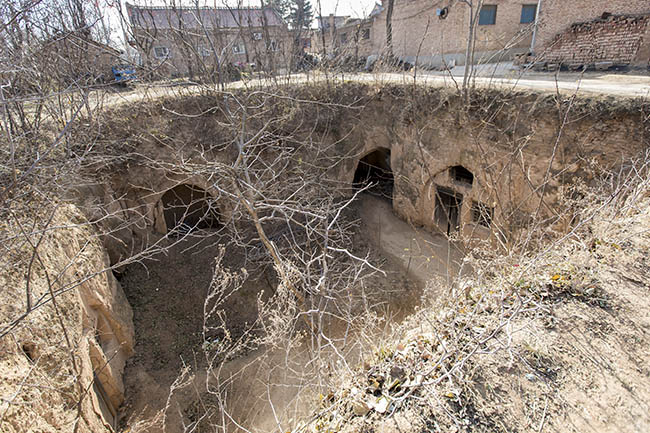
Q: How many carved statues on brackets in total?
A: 0